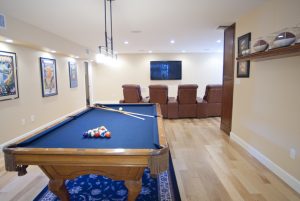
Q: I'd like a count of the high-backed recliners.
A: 4